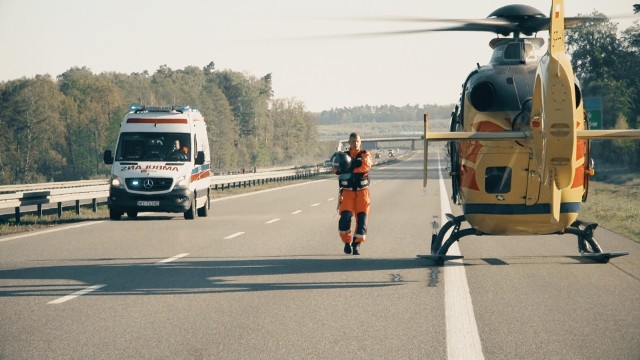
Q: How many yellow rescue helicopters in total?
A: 1